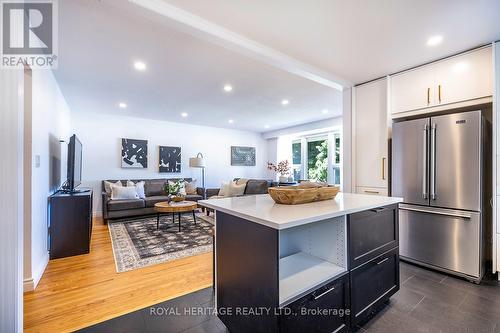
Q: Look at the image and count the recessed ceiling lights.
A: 9